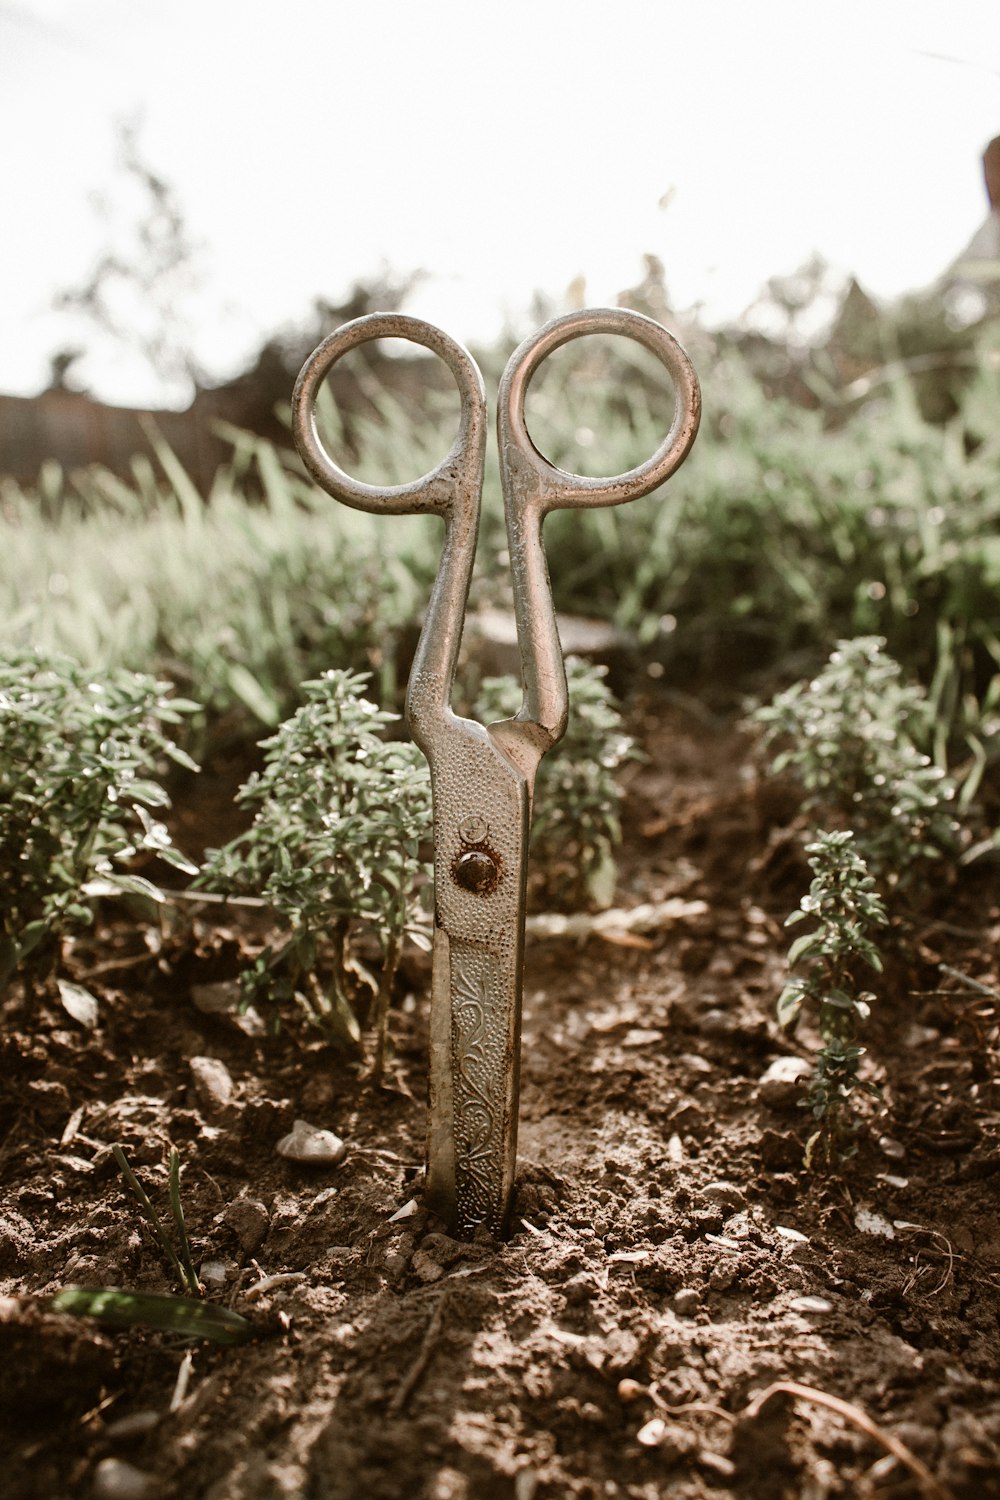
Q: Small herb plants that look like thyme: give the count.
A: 5